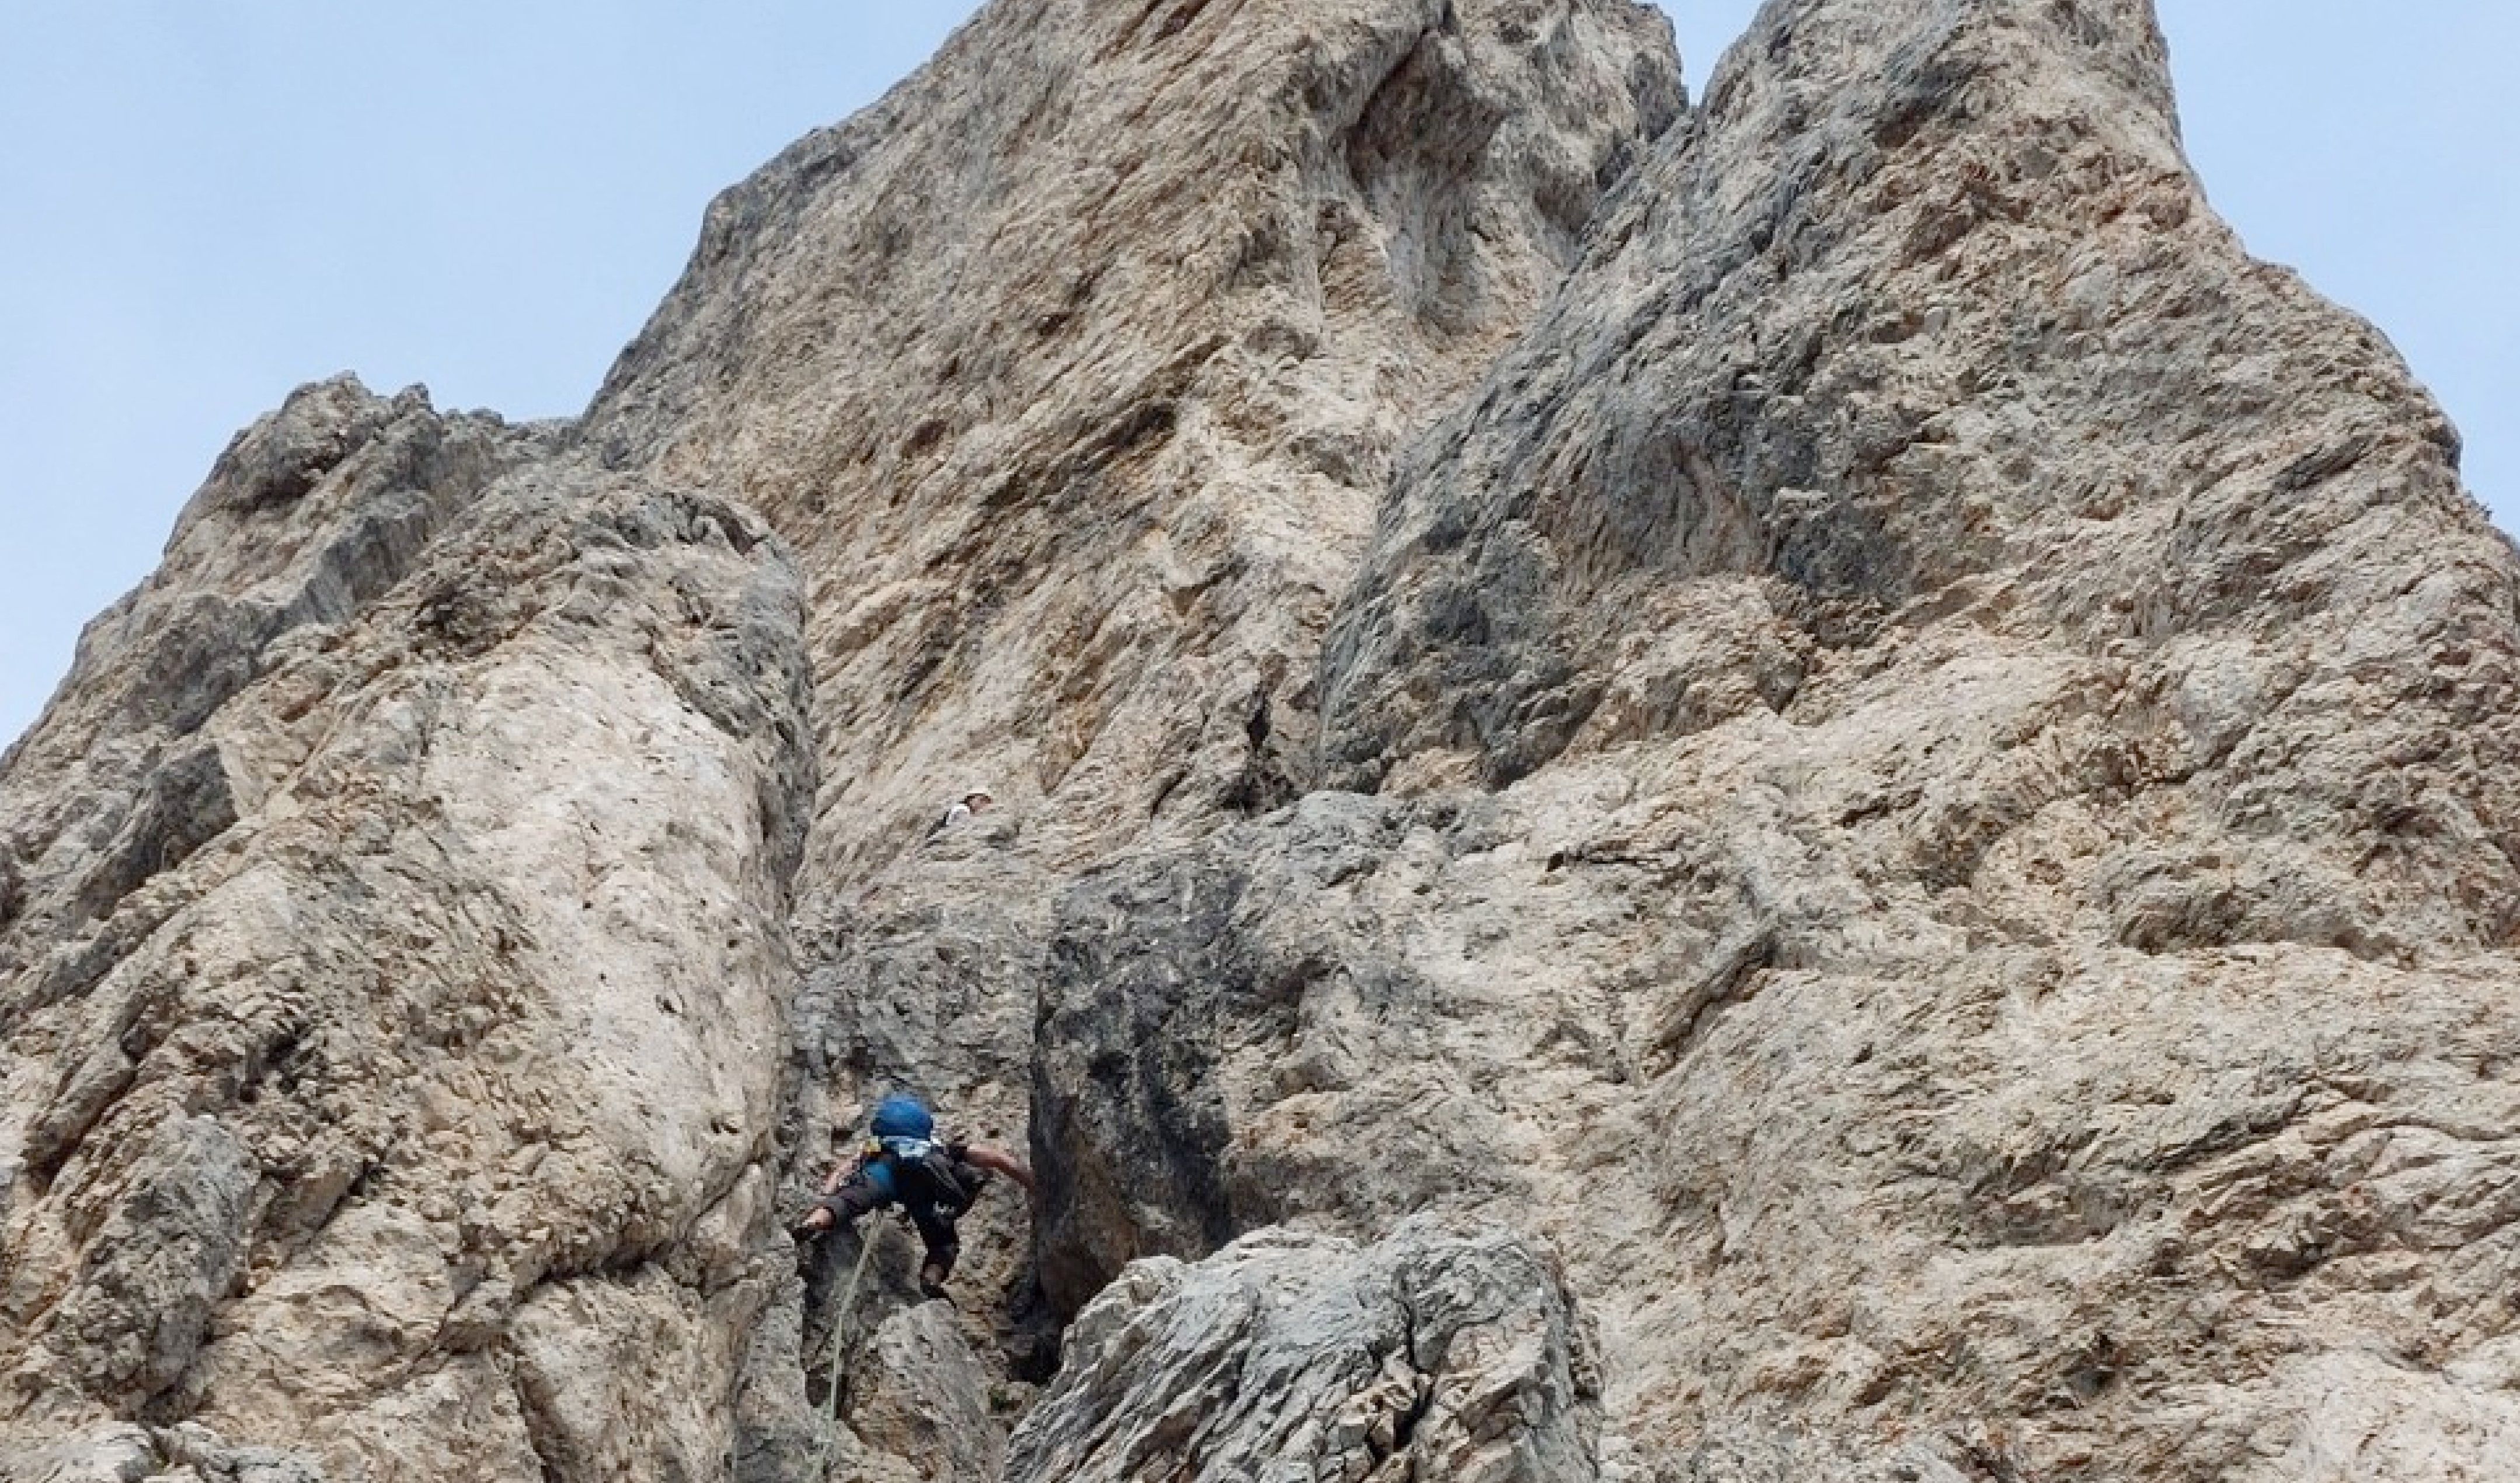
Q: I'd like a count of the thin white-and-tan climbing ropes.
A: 1